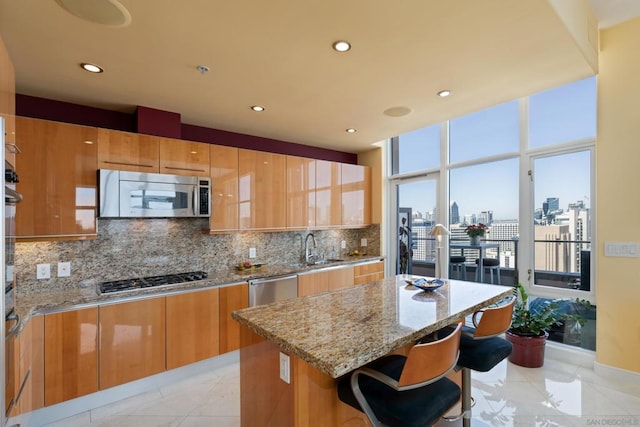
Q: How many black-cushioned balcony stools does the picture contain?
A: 2